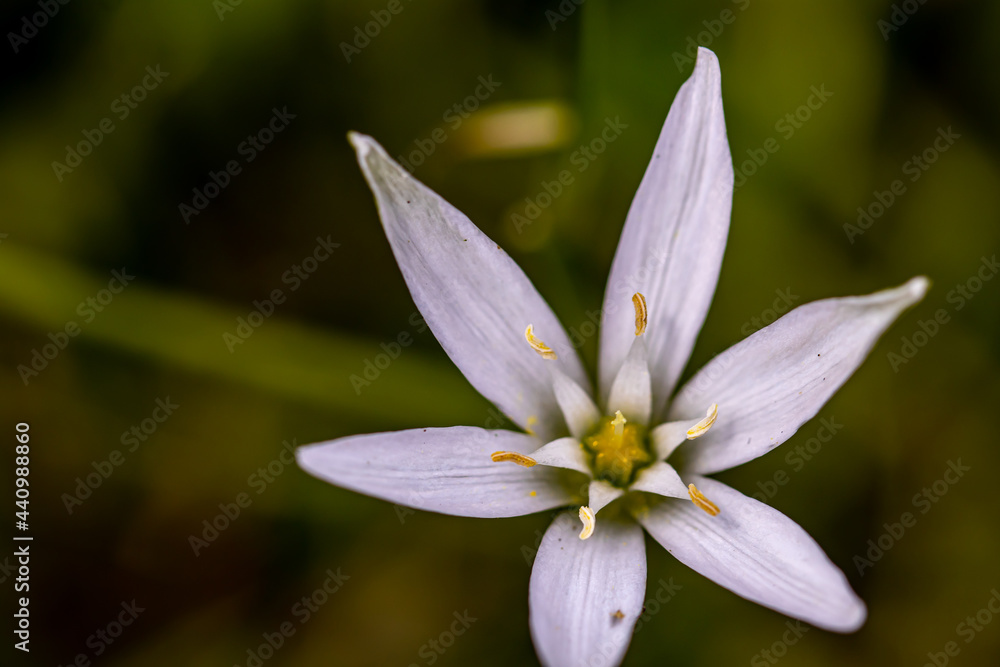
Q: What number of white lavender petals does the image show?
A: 6